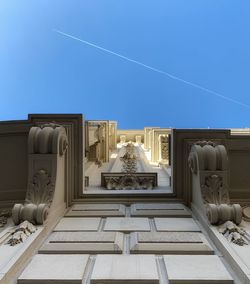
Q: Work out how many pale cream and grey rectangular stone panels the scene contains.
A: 10